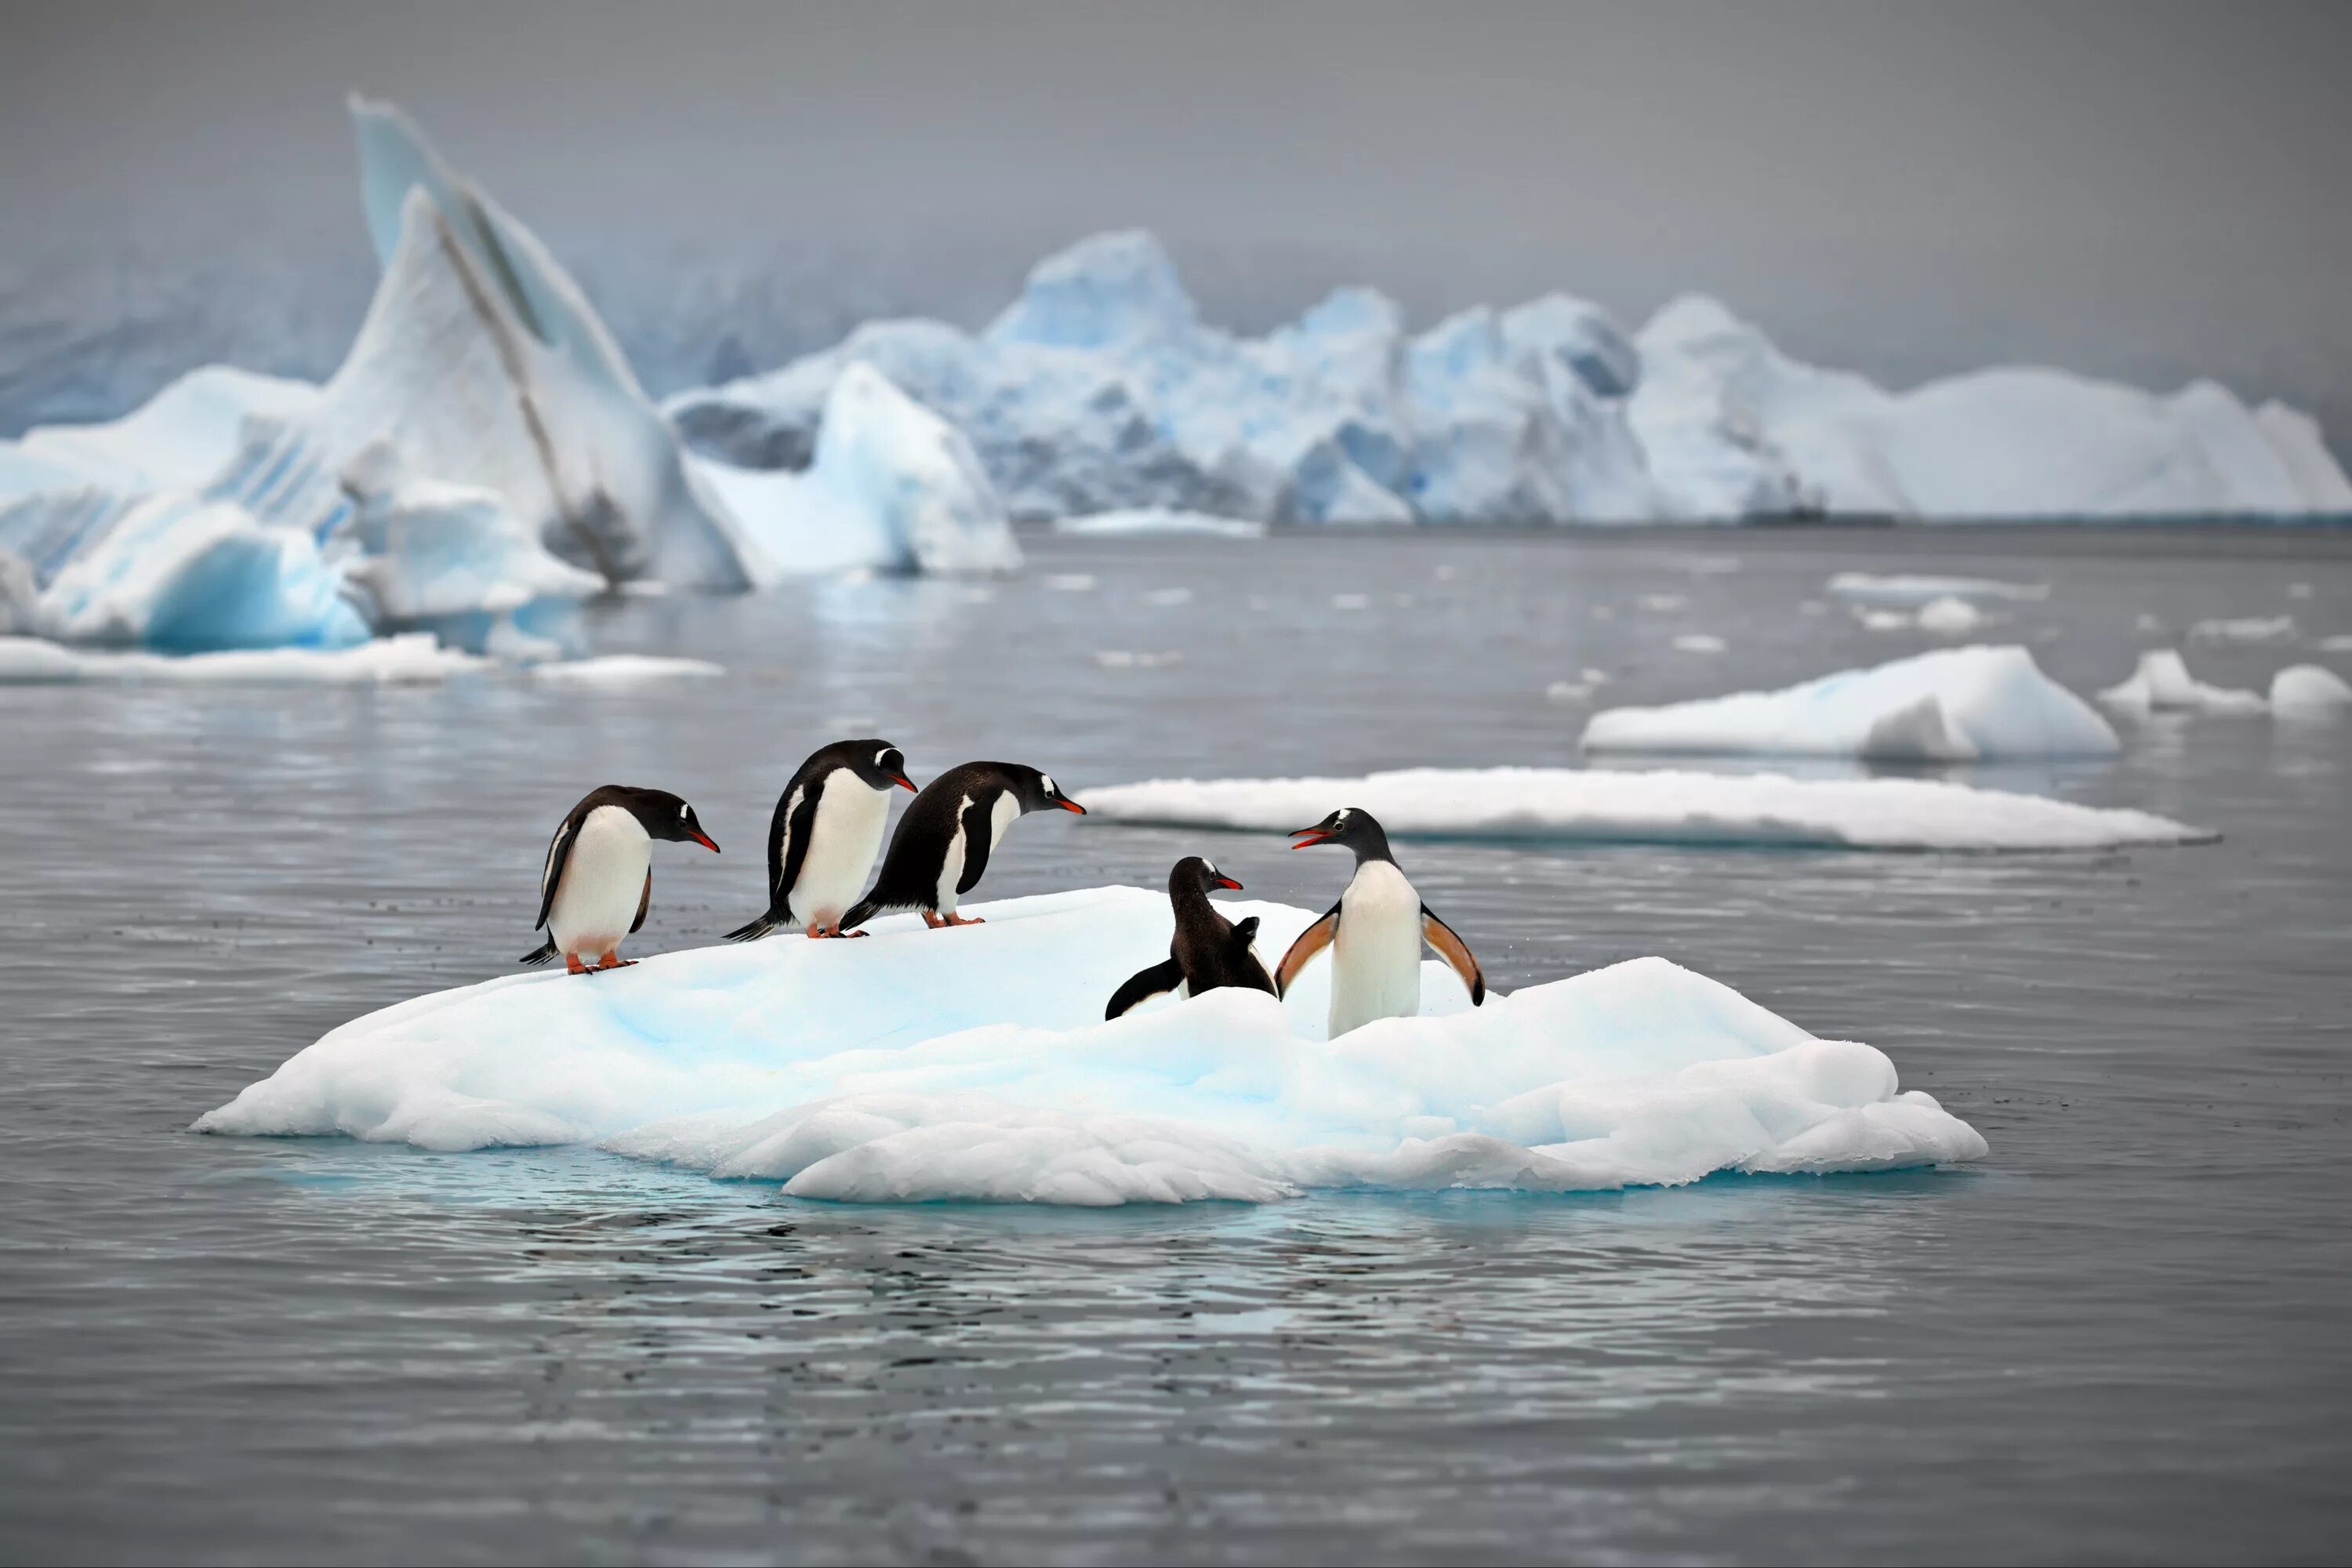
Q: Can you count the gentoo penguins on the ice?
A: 5